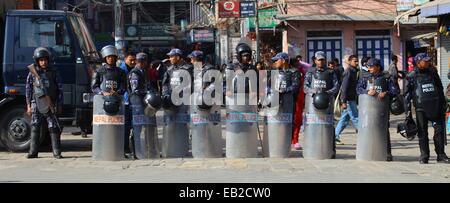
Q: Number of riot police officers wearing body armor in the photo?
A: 10